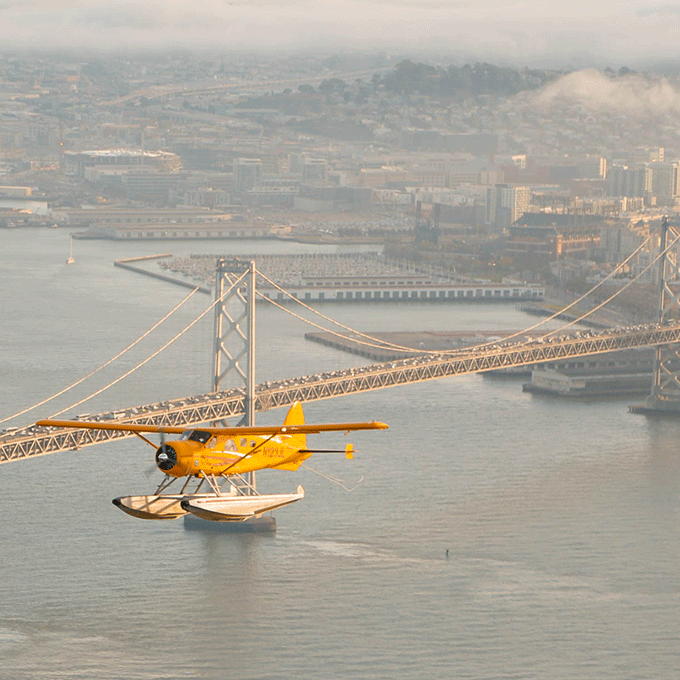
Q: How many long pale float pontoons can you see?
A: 2